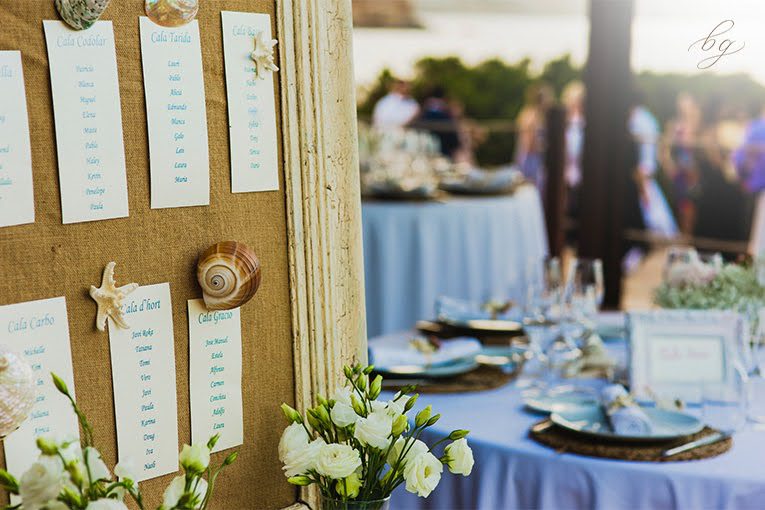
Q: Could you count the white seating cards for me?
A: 7